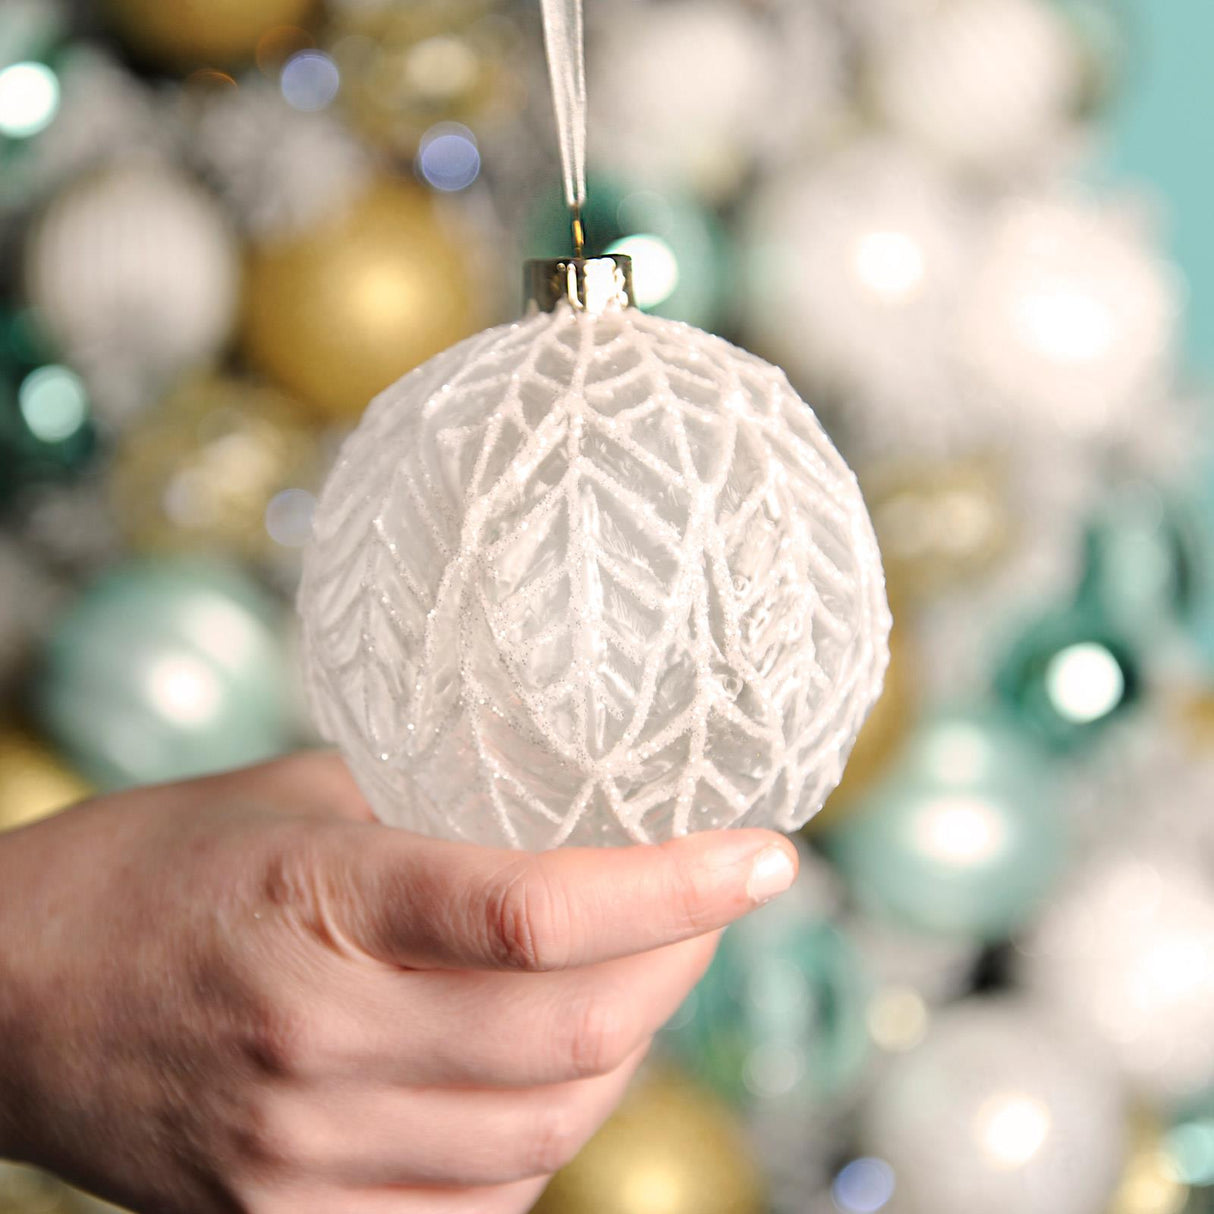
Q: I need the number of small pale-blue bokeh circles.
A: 4